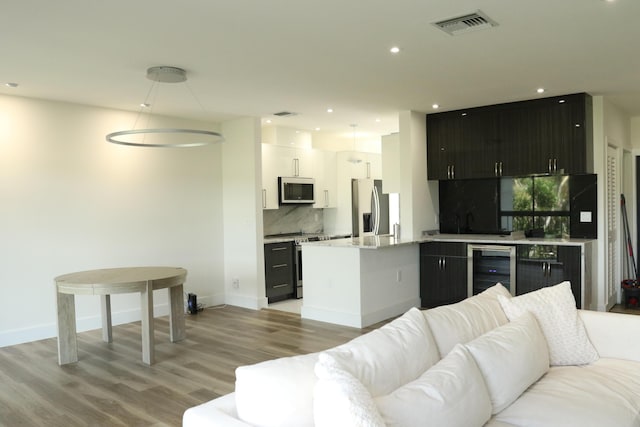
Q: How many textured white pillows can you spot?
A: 2